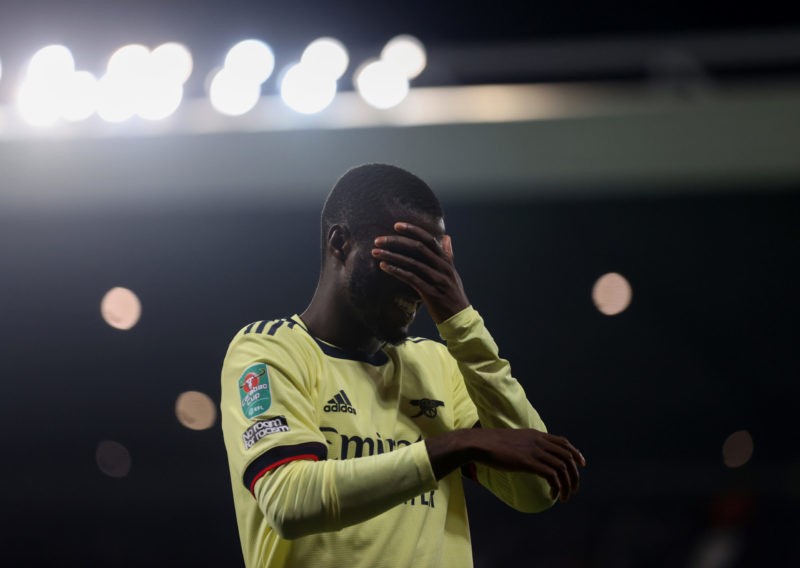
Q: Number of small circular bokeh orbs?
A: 5